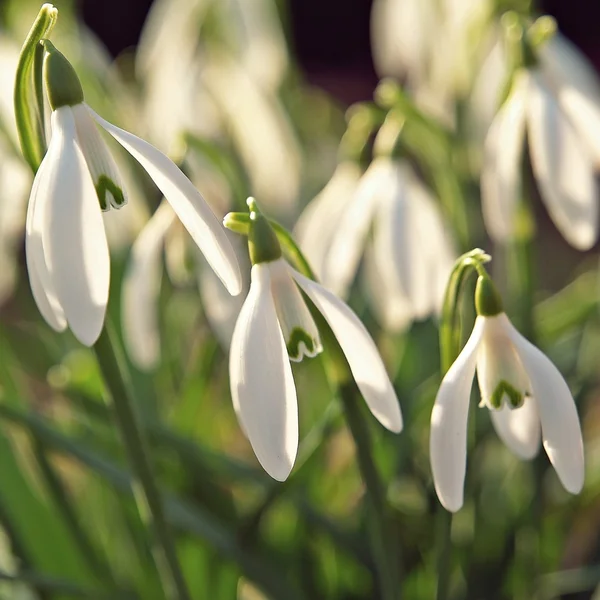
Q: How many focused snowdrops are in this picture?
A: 3